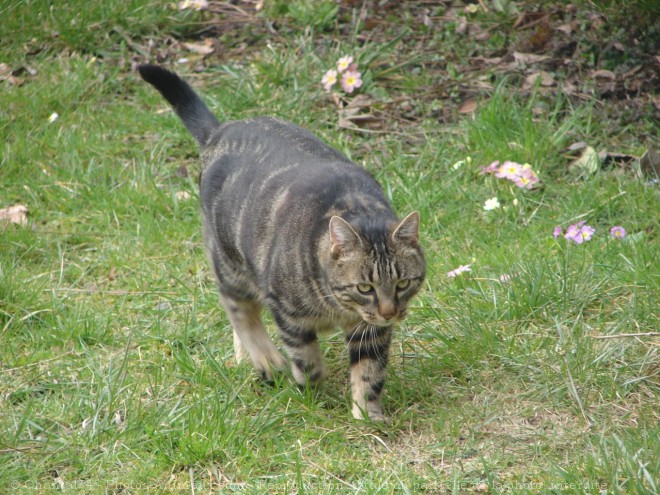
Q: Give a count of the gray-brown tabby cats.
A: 1